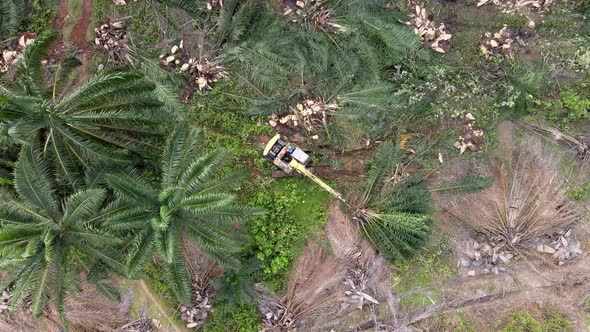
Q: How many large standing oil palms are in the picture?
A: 3